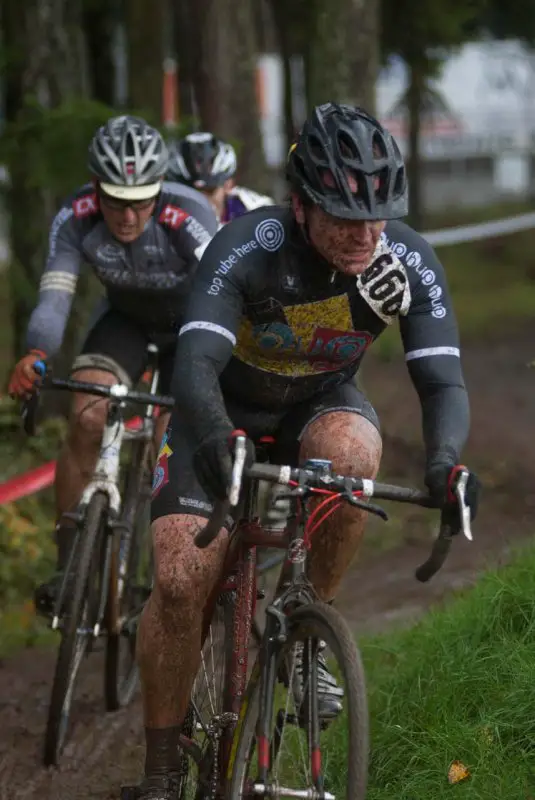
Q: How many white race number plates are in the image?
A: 1